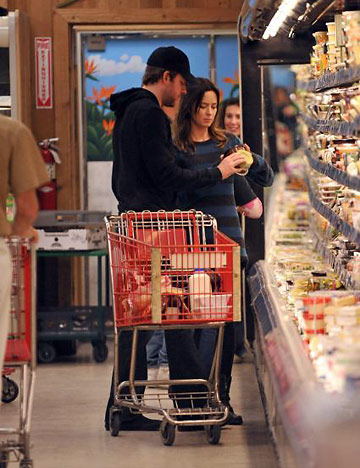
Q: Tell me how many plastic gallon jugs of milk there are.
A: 1